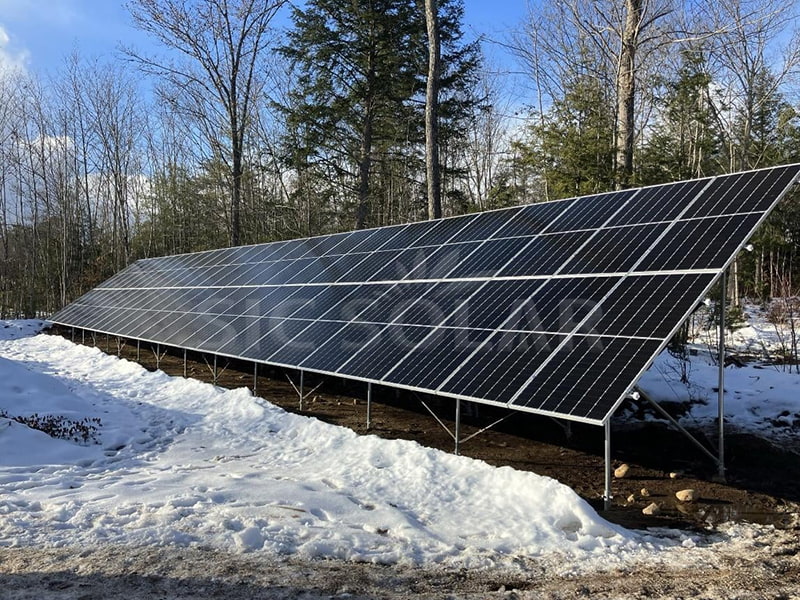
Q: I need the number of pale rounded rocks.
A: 6